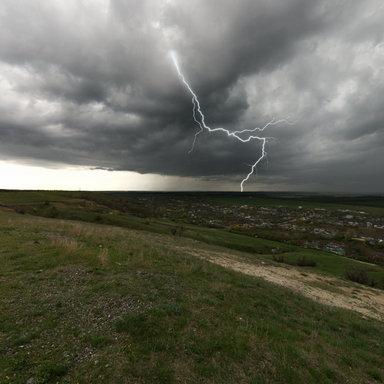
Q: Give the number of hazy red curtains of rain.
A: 0